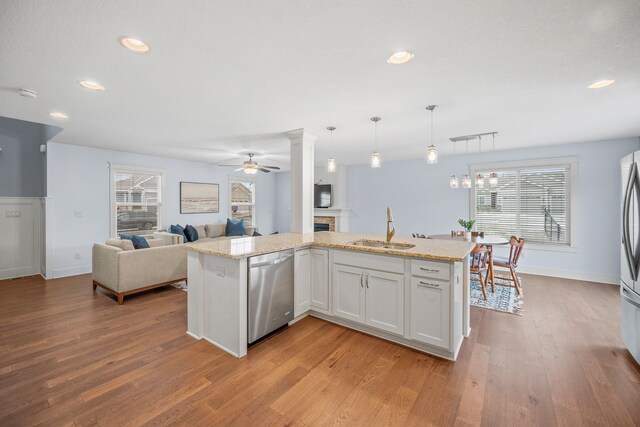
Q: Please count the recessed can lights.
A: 5